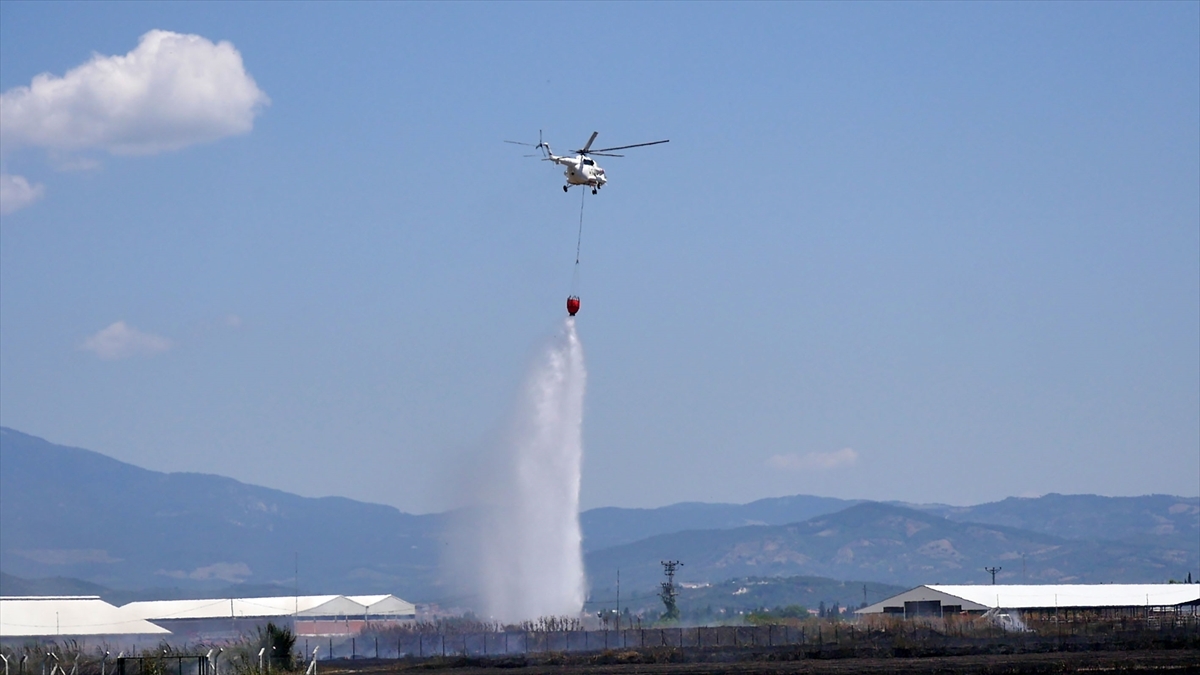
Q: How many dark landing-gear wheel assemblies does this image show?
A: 3